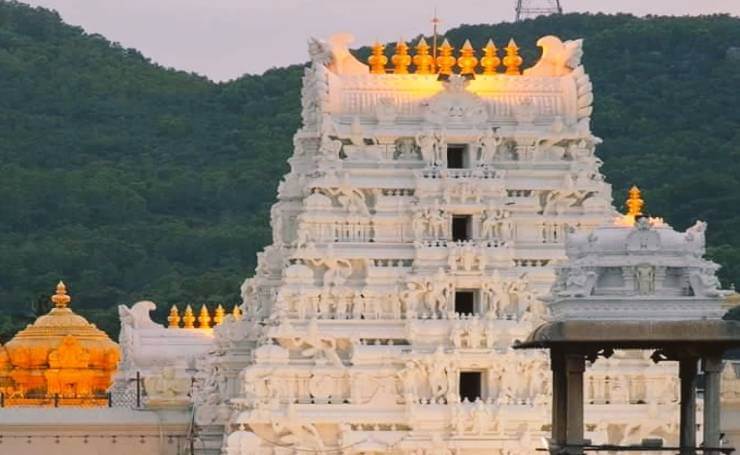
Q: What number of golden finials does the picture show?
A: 14